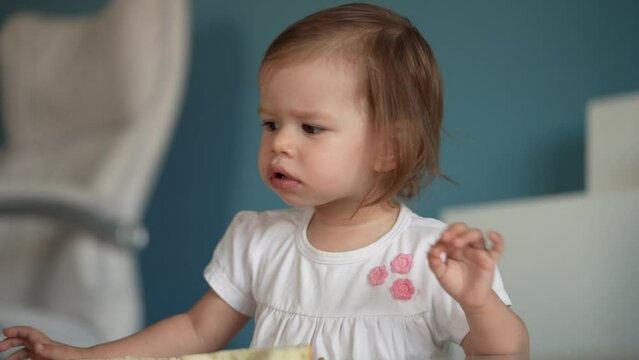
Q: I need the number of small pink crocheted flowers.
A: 3